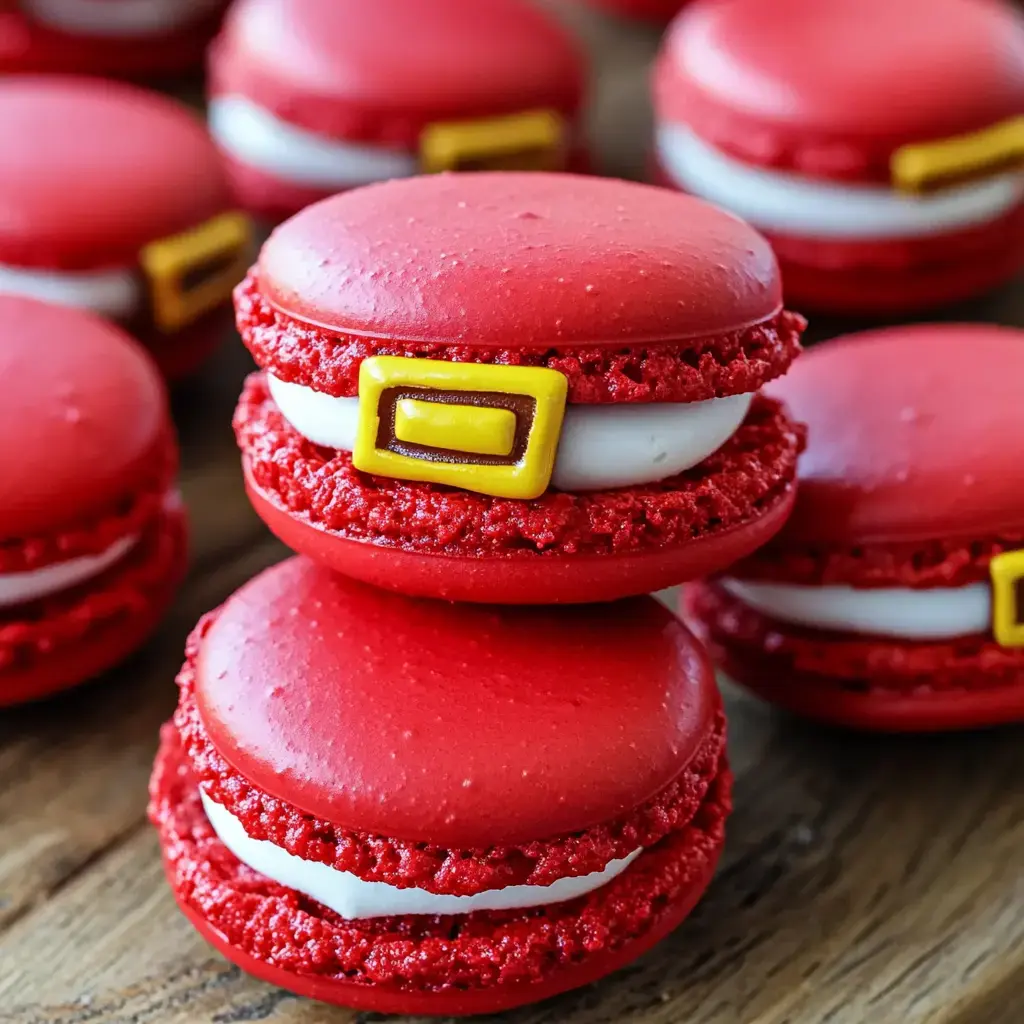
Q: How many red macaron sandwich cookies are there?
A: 9